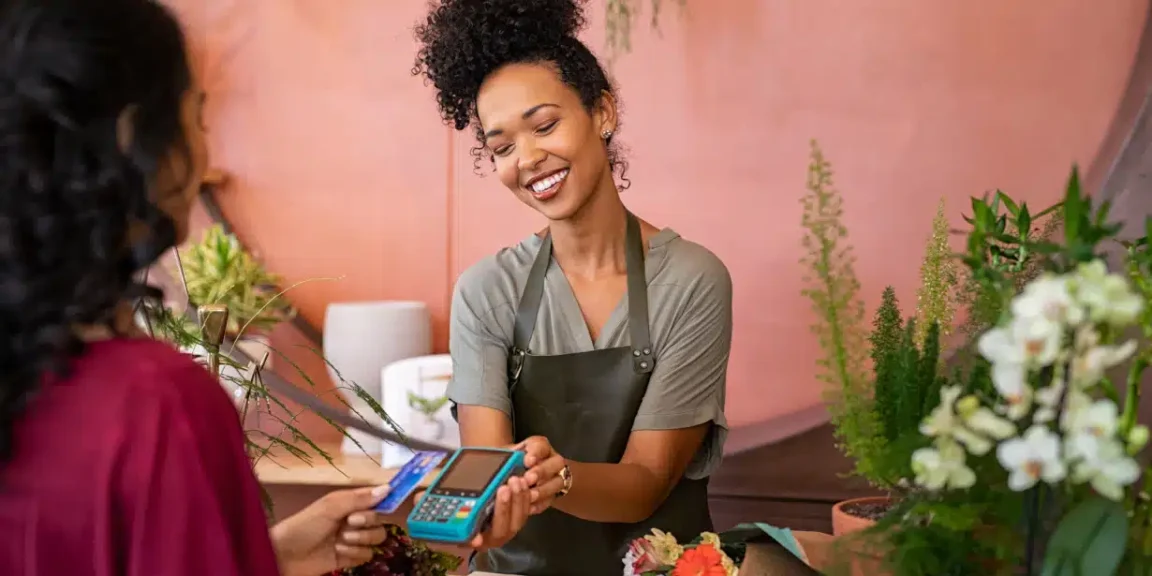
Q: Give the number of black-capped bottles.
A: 0